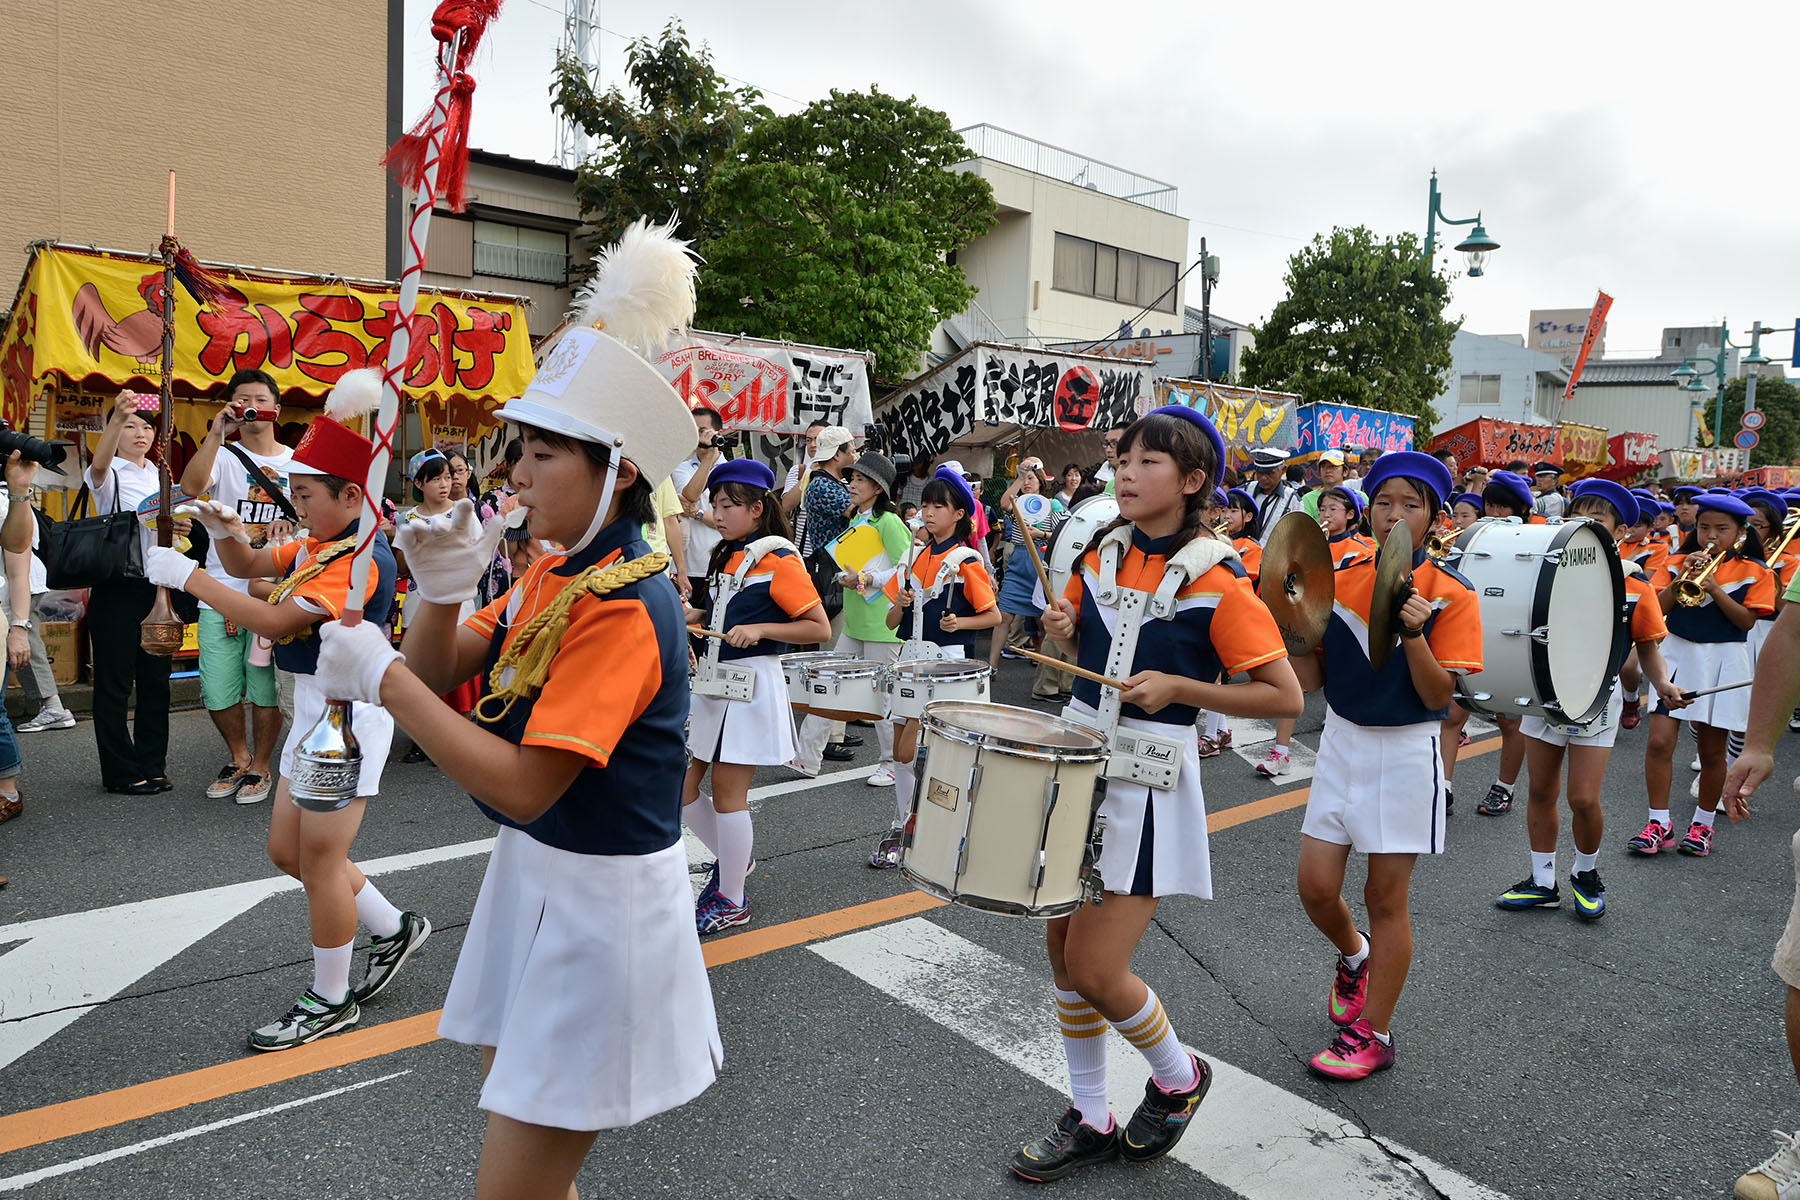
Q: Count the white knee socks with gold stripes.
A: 2